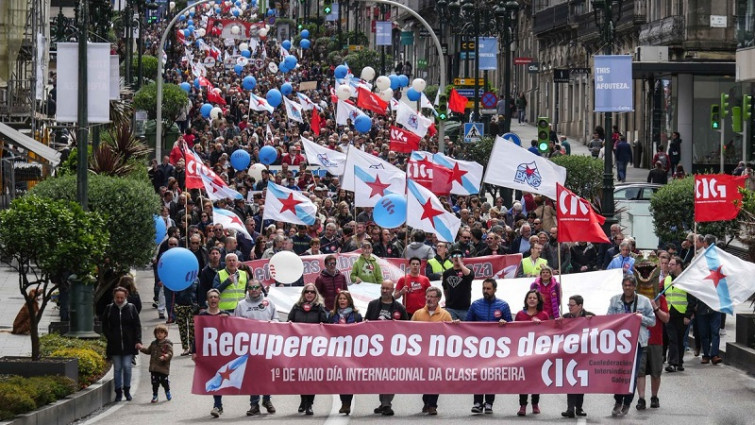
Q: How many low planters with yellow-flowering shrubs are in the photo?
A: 1